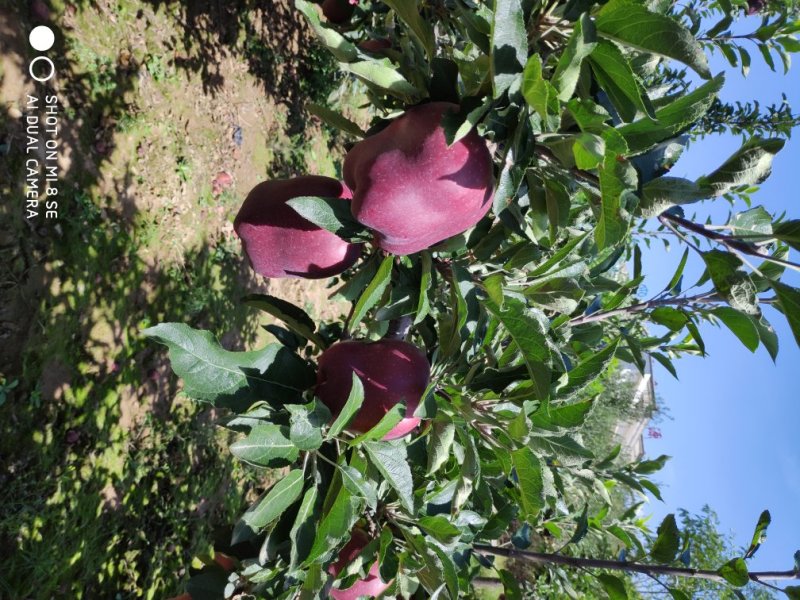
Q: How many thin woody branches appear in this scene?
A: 3